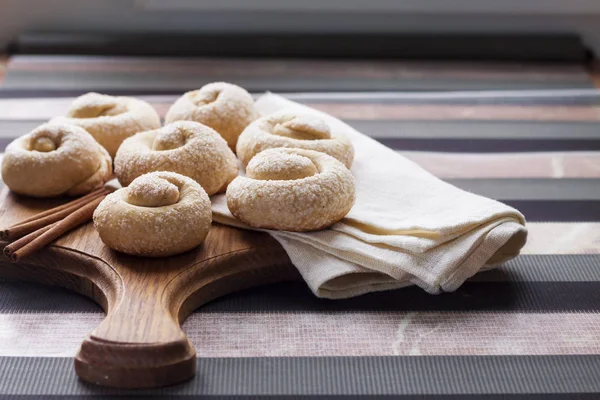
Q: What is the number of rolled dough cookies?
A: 7